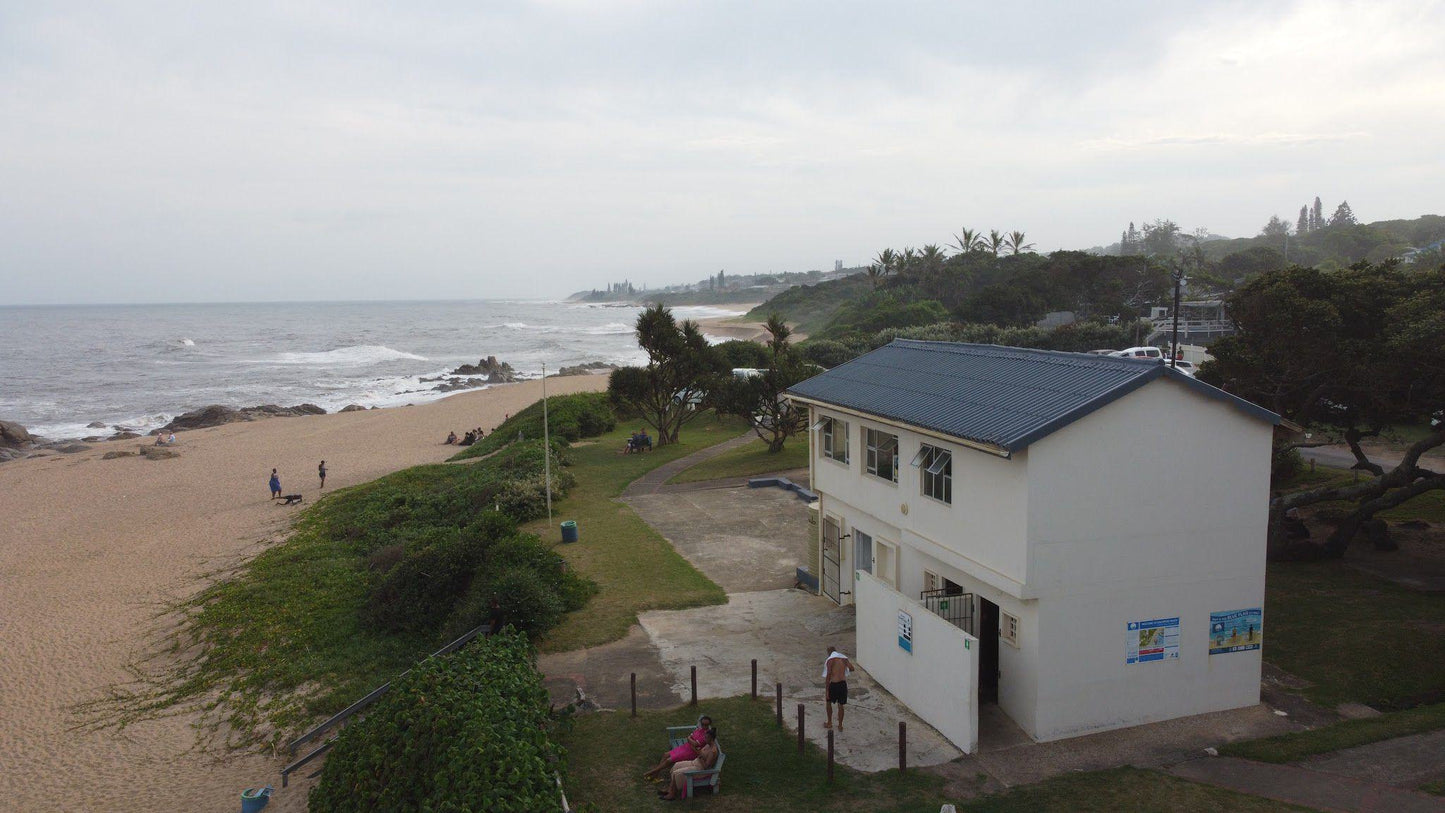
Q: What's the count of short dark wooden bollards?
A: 7